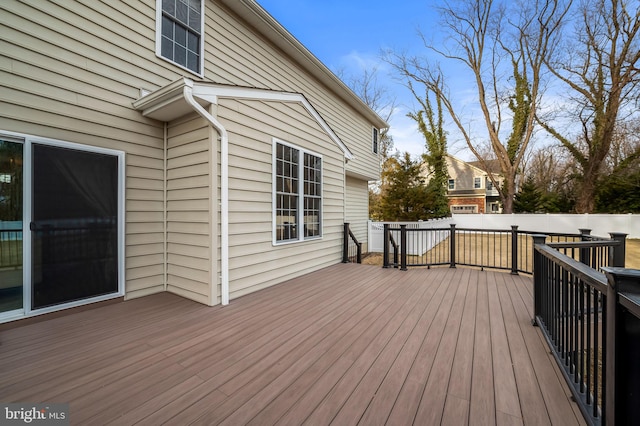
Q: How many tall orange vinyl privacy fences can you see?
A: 0